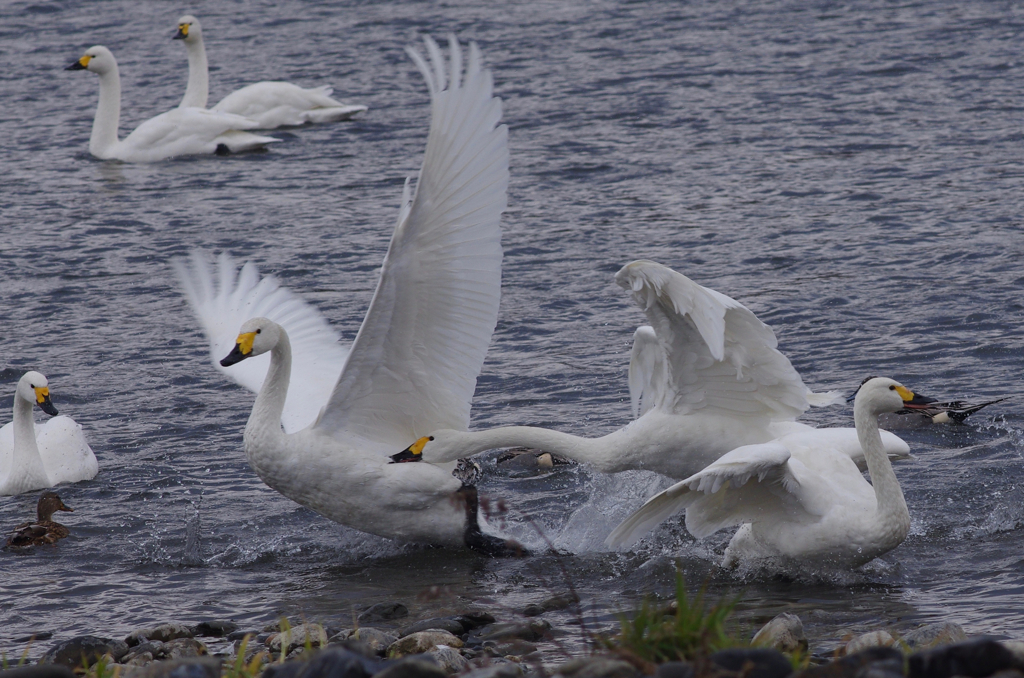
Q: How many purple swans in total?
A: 0